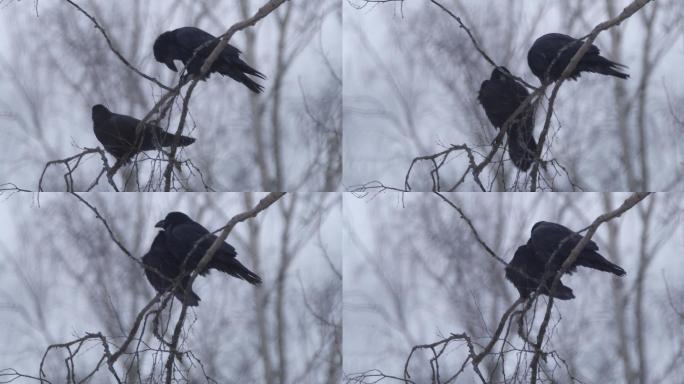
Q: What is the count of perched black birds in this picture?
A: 8